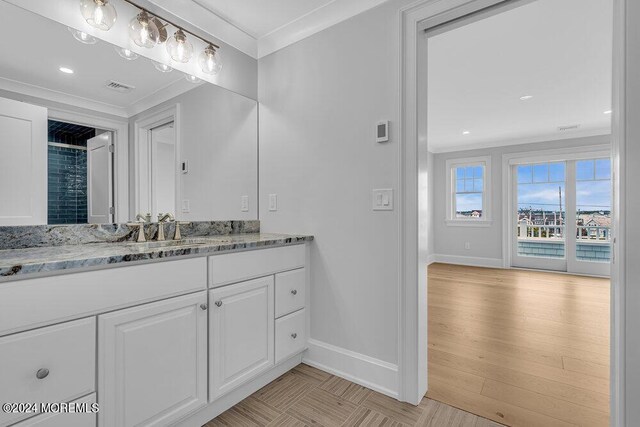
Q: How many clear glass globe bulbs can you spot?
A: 4